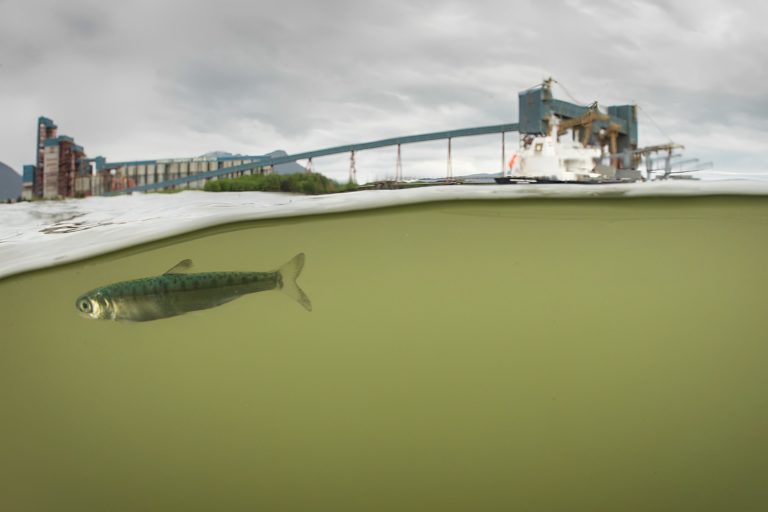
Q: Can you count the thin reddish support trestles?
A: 5